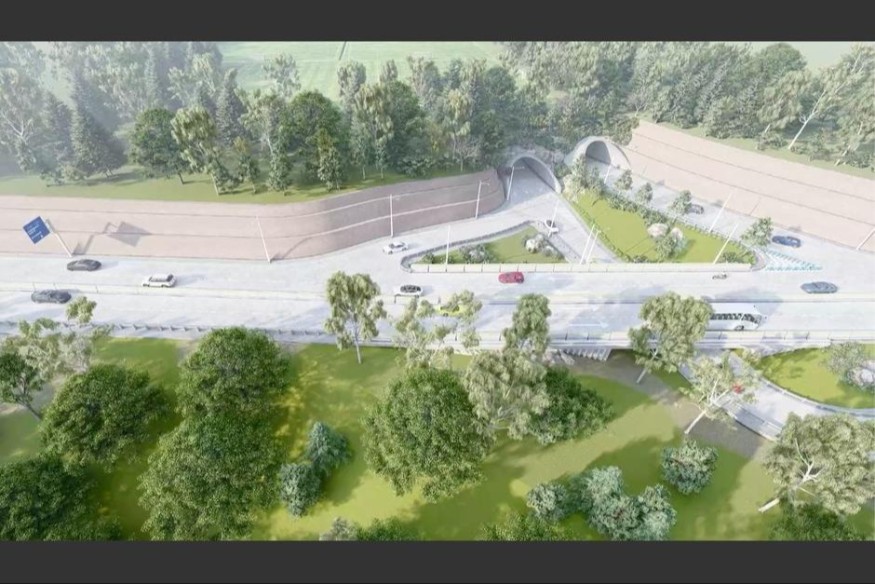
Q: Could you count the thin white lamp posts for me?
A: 12